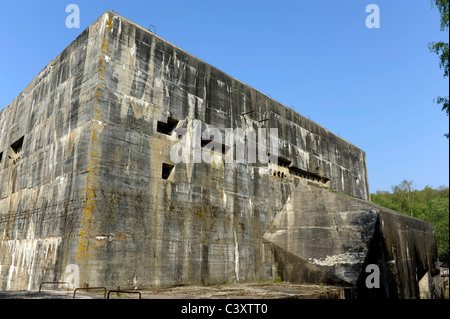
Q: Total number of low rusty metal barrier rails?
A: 3